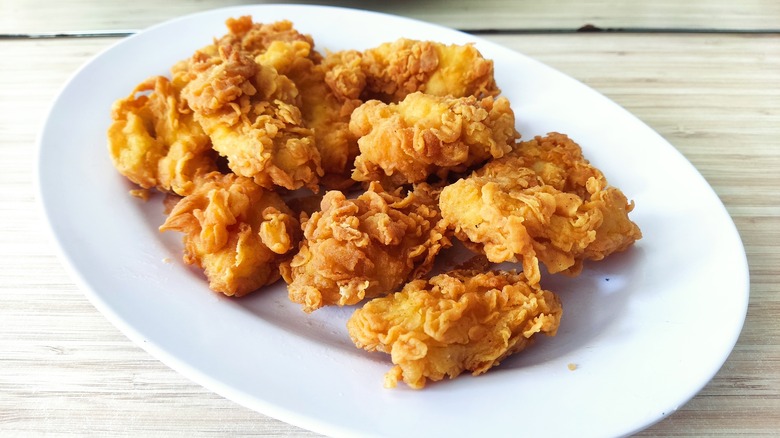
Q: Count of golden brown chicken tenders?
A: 9